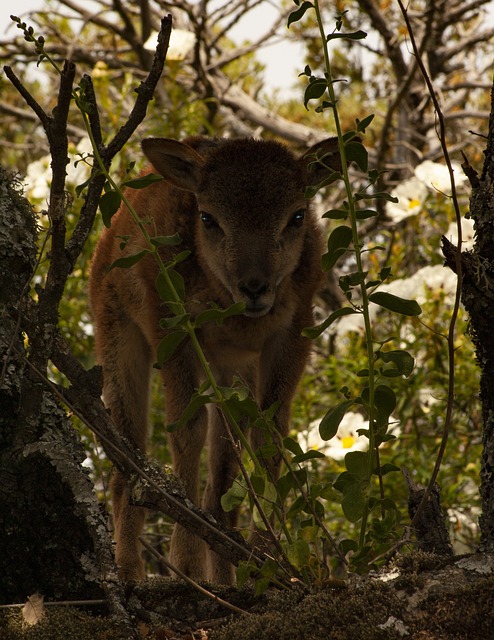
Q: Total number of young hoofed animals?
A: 1